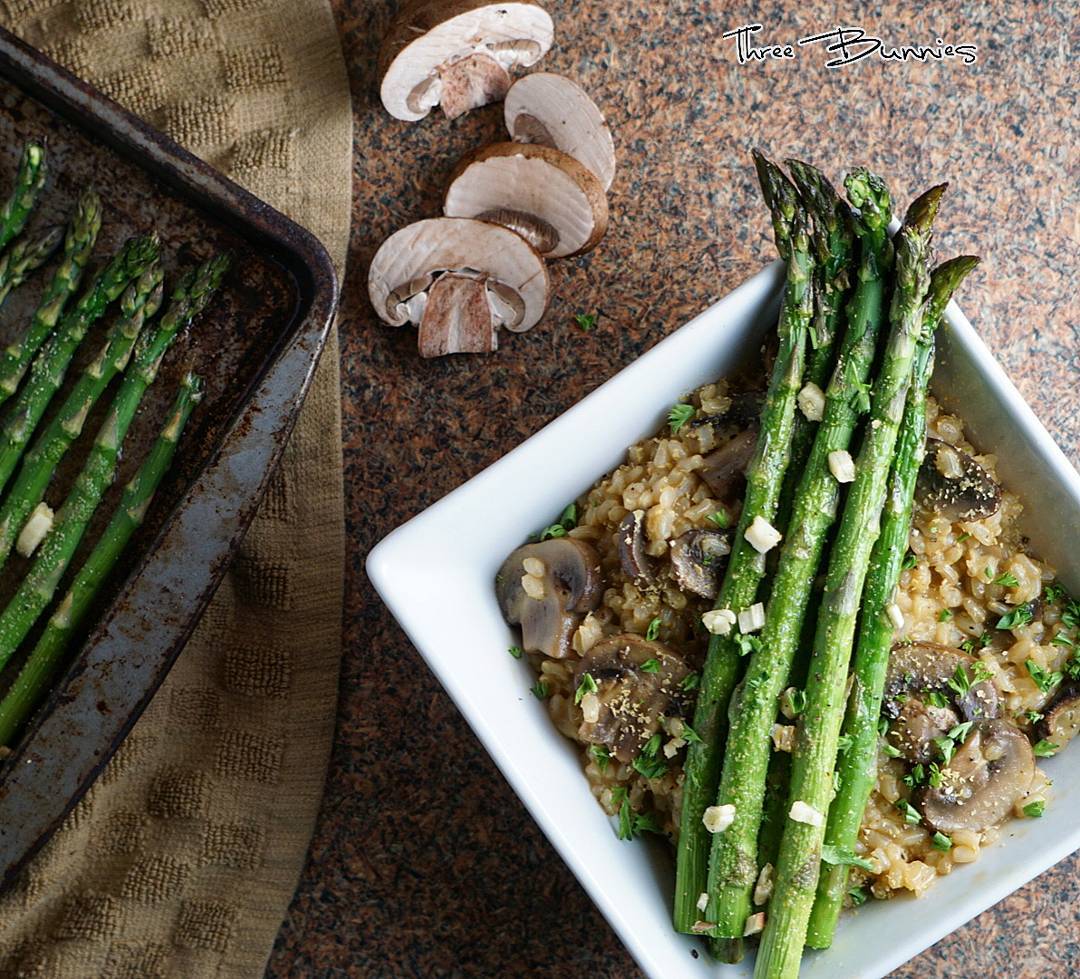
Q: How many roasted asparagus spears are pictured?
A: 12